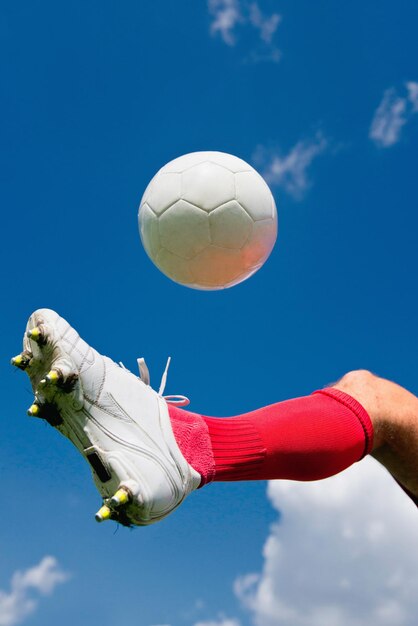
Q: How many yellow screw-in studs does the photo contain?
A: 6